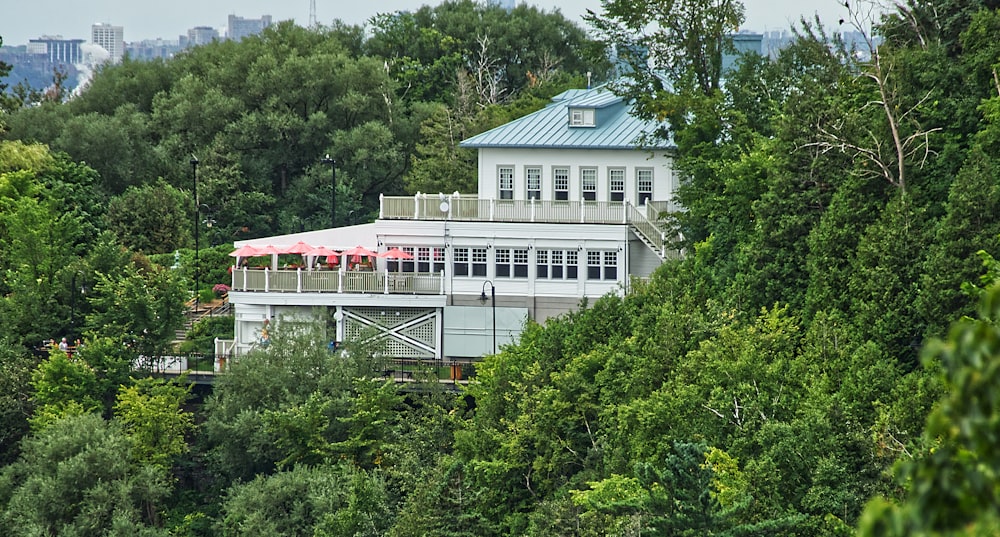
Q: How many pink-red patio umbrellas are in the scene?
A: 6